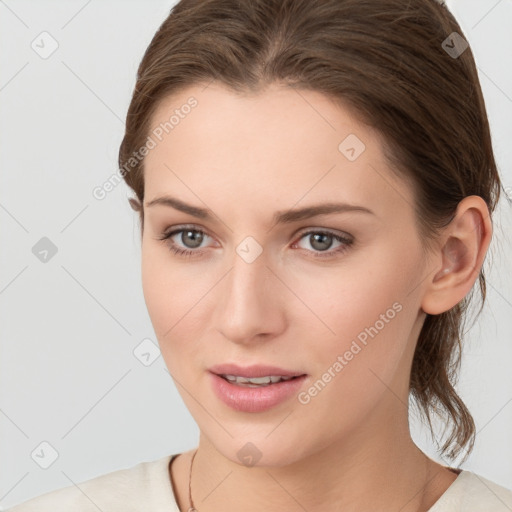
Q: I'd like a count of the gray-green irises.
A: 2